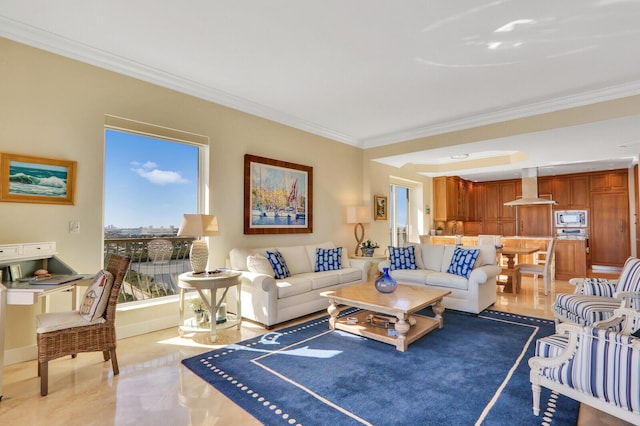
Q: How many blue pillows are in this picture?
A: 4